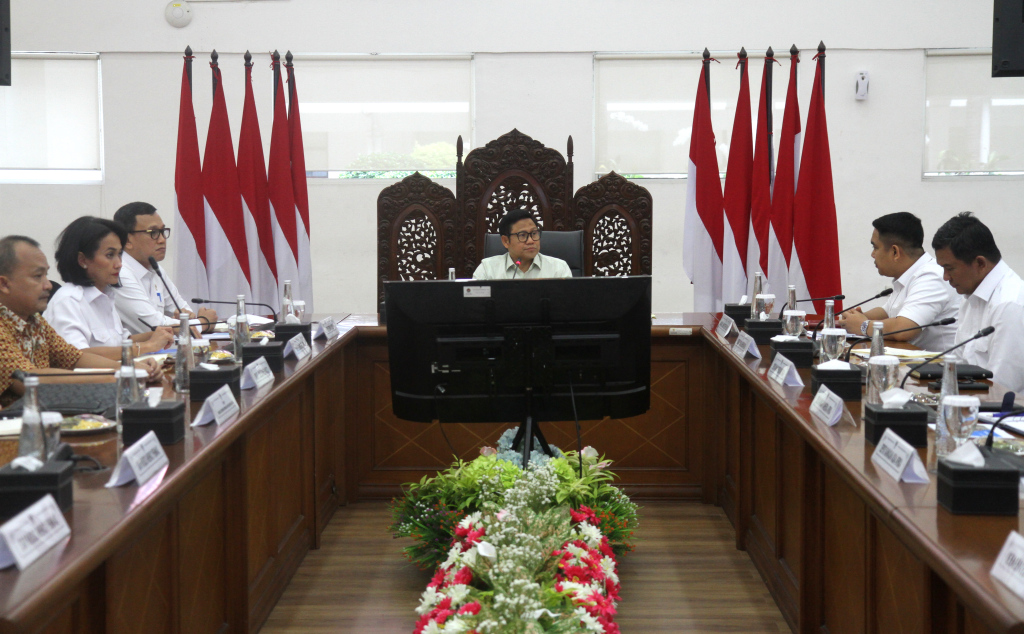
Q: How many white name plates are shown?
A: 12